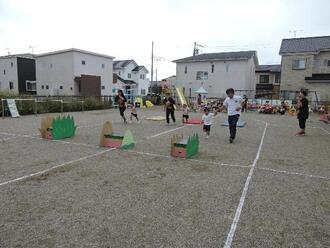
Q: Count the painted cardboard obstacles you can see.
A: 3